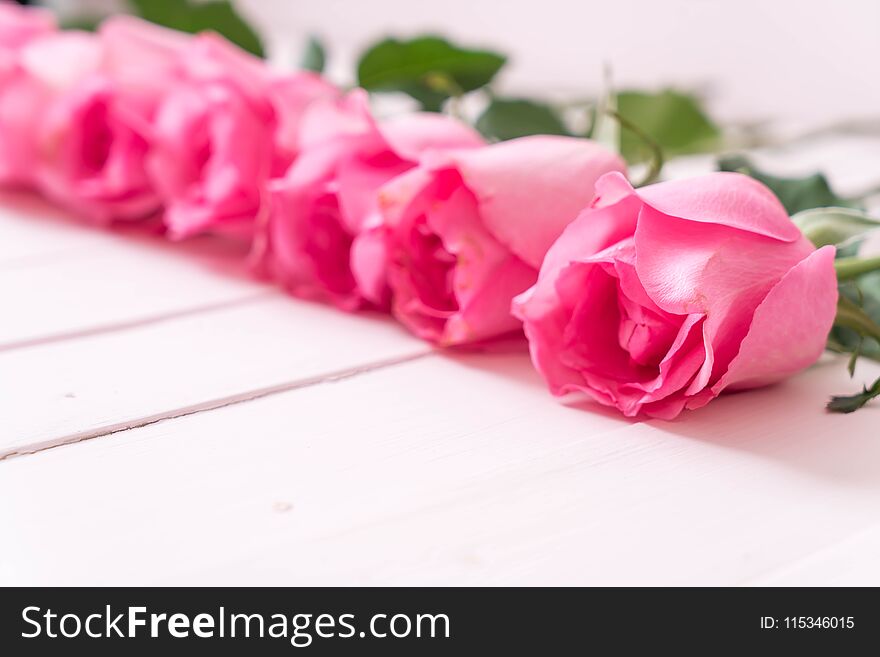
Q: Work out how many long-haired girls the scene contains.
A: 0